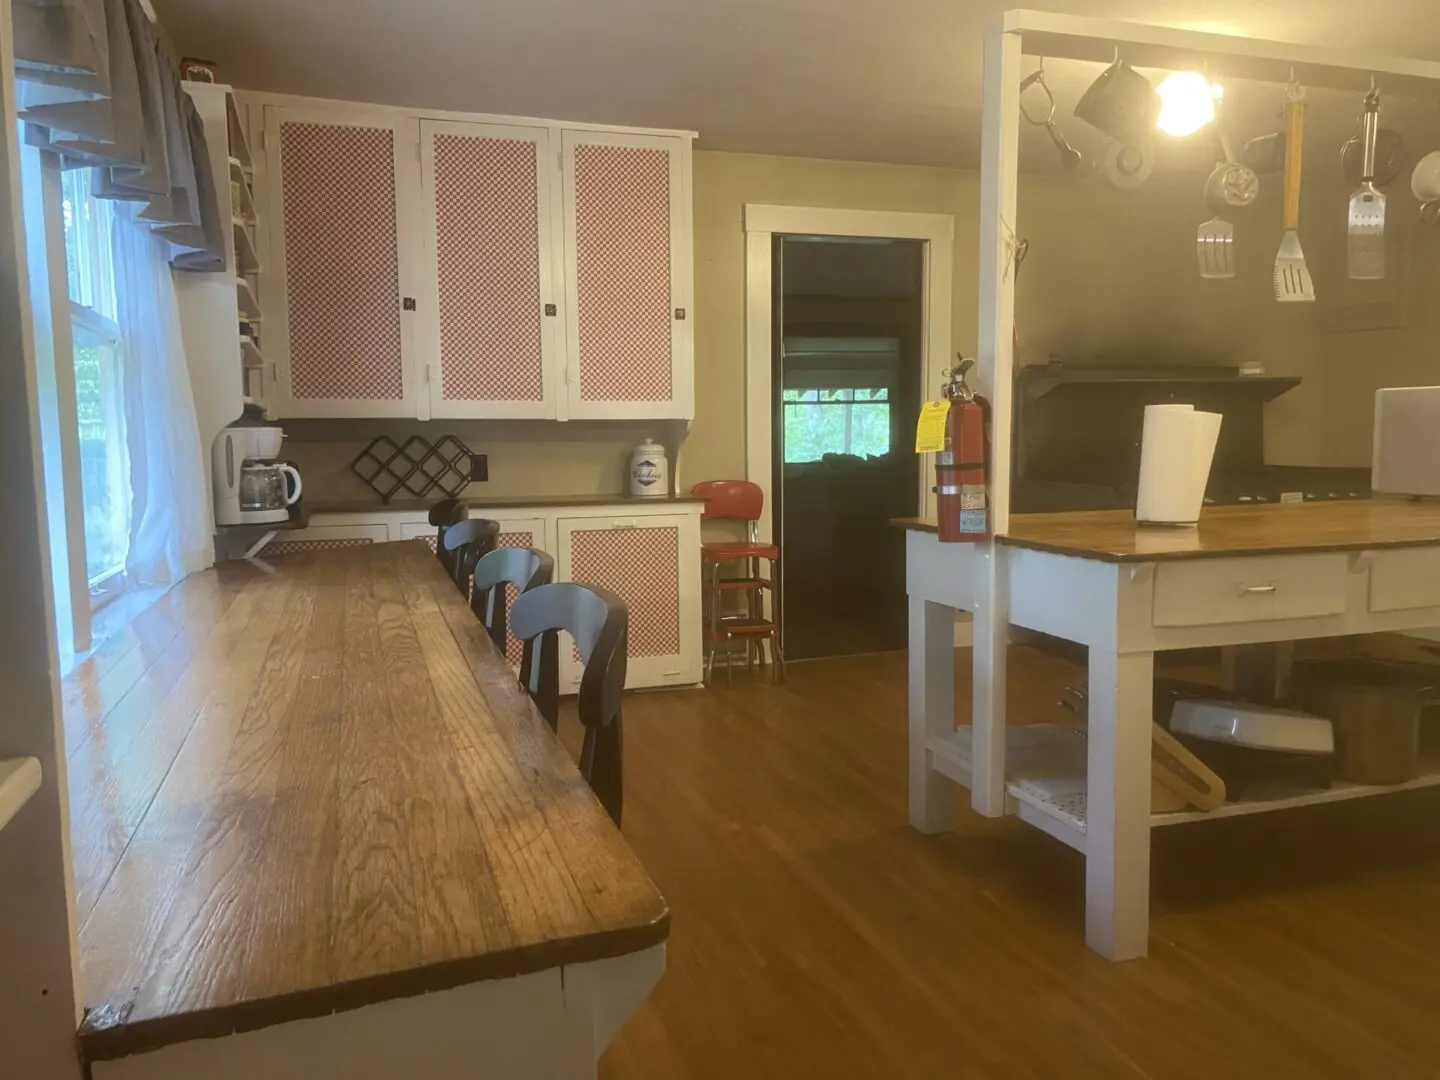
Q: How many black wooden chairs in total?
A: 4